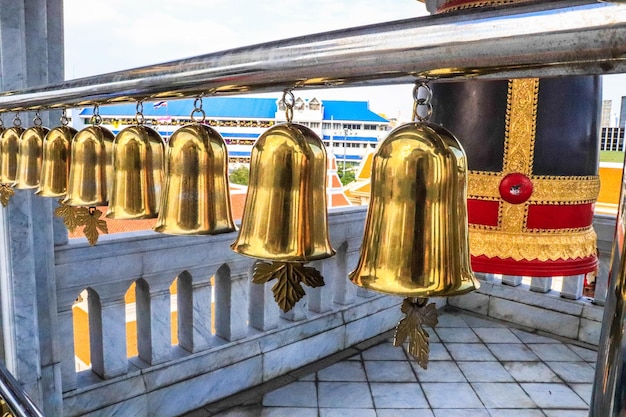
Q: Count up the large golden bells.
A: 8